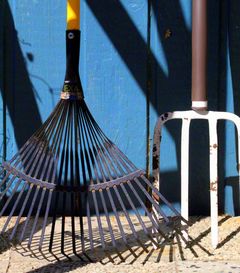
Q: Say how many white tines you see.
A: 4